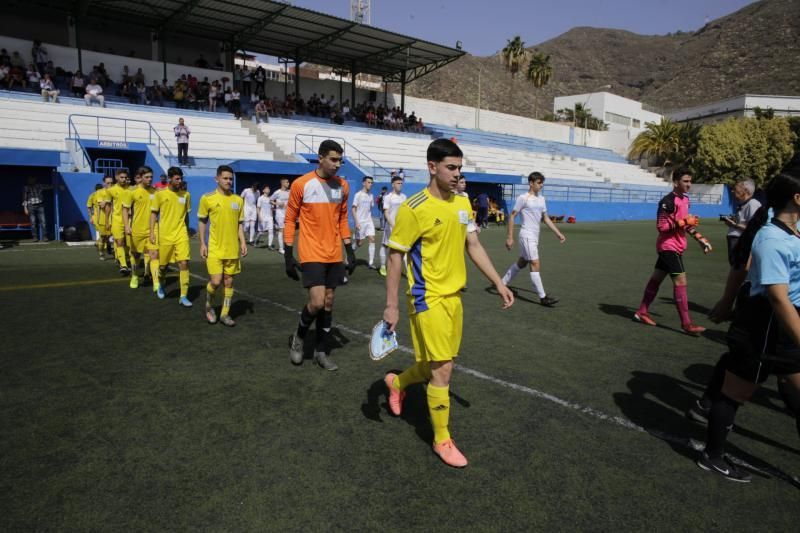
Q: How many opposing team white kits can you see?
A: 7